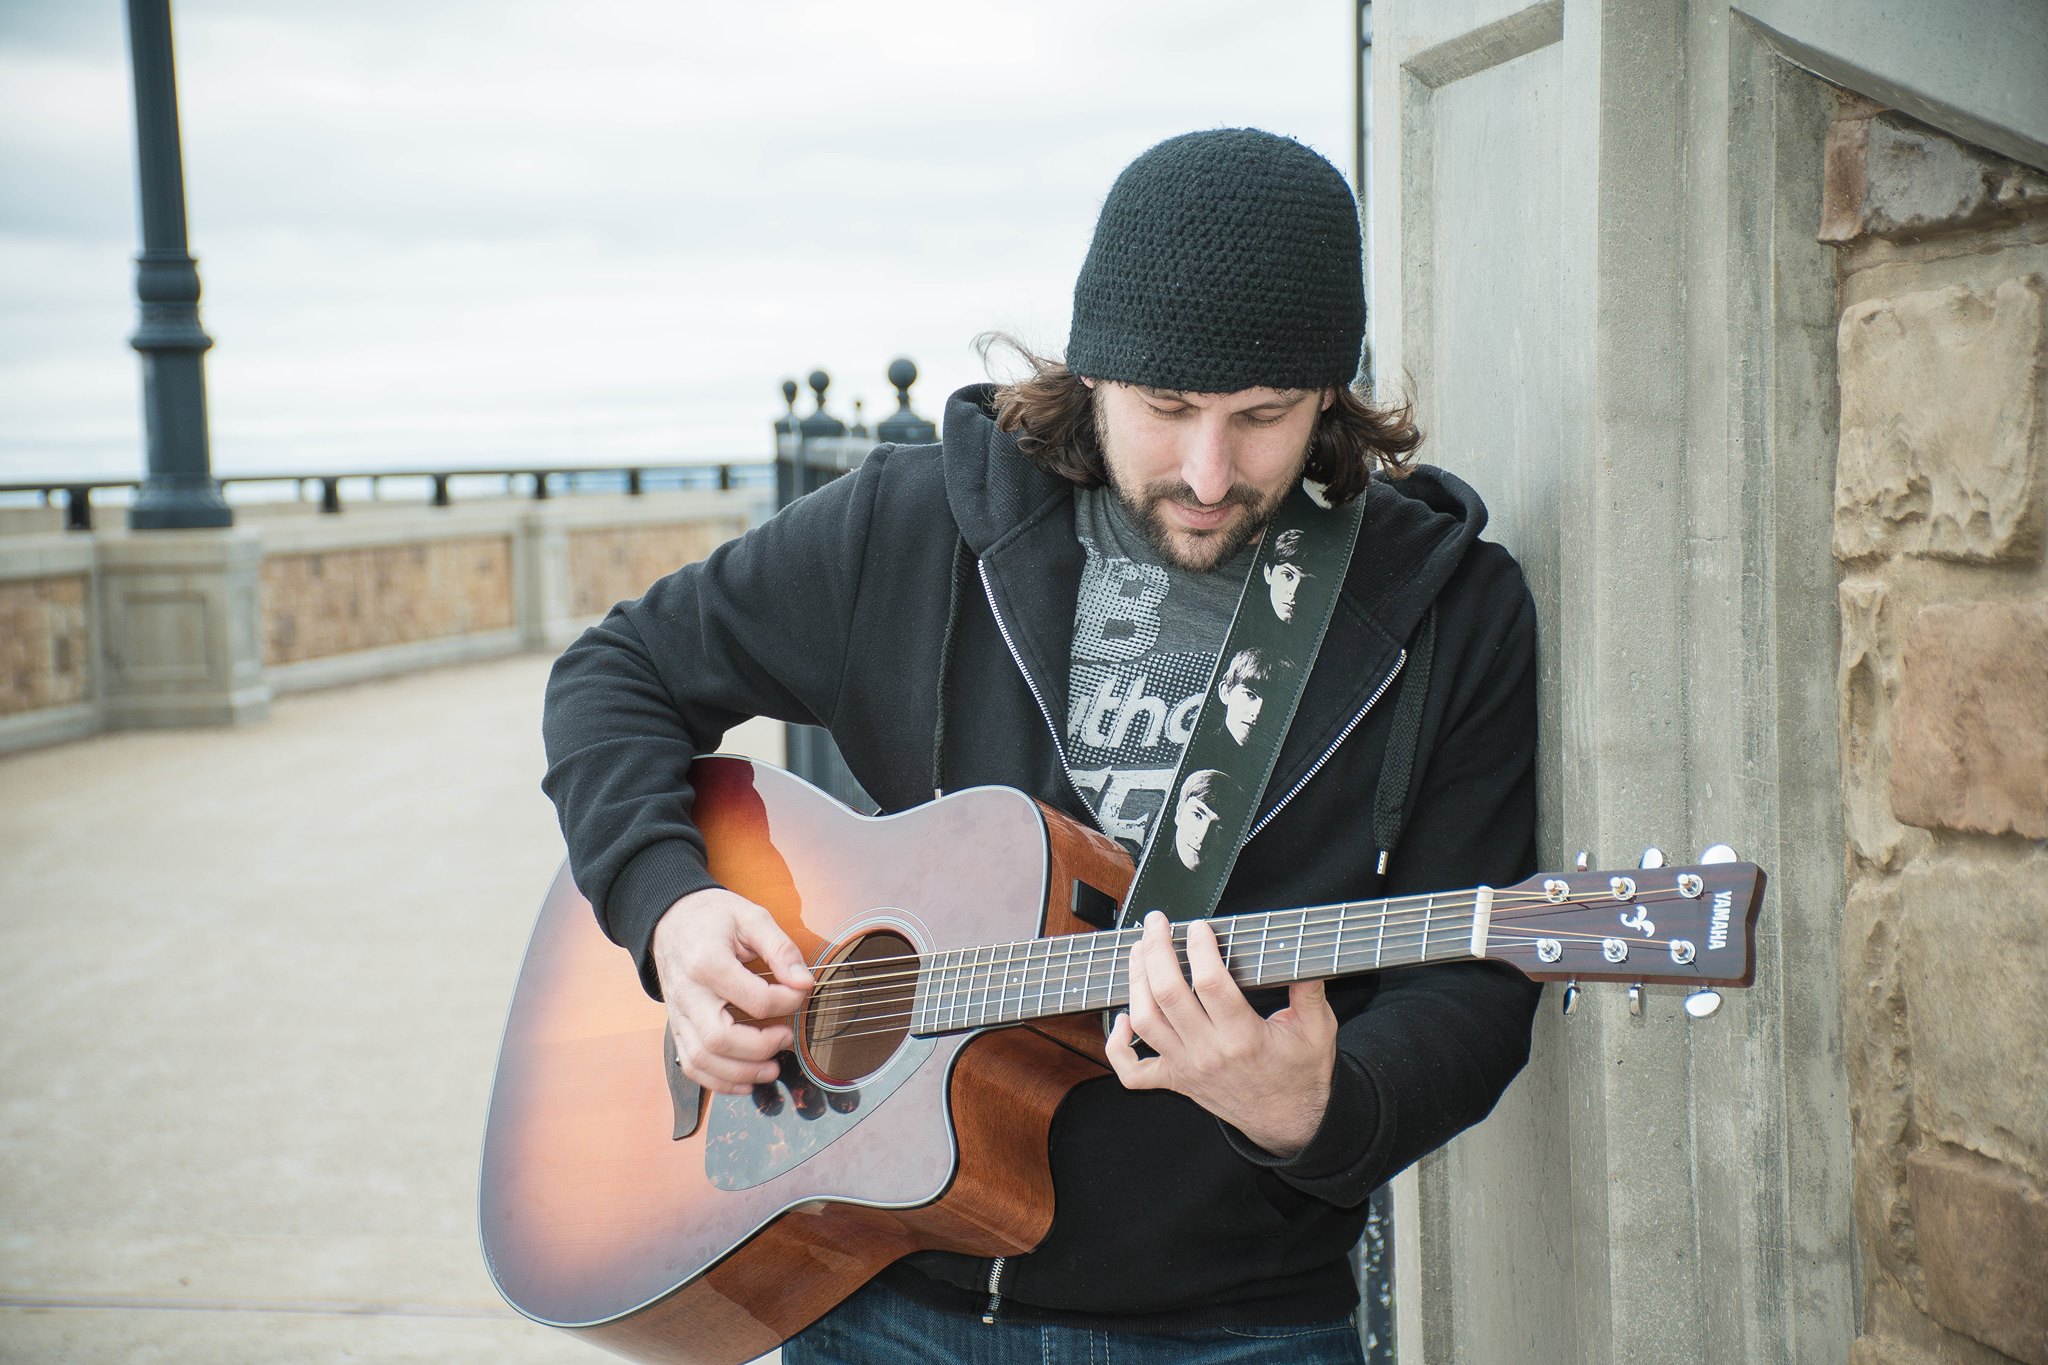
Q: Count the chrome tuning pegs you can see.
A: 6